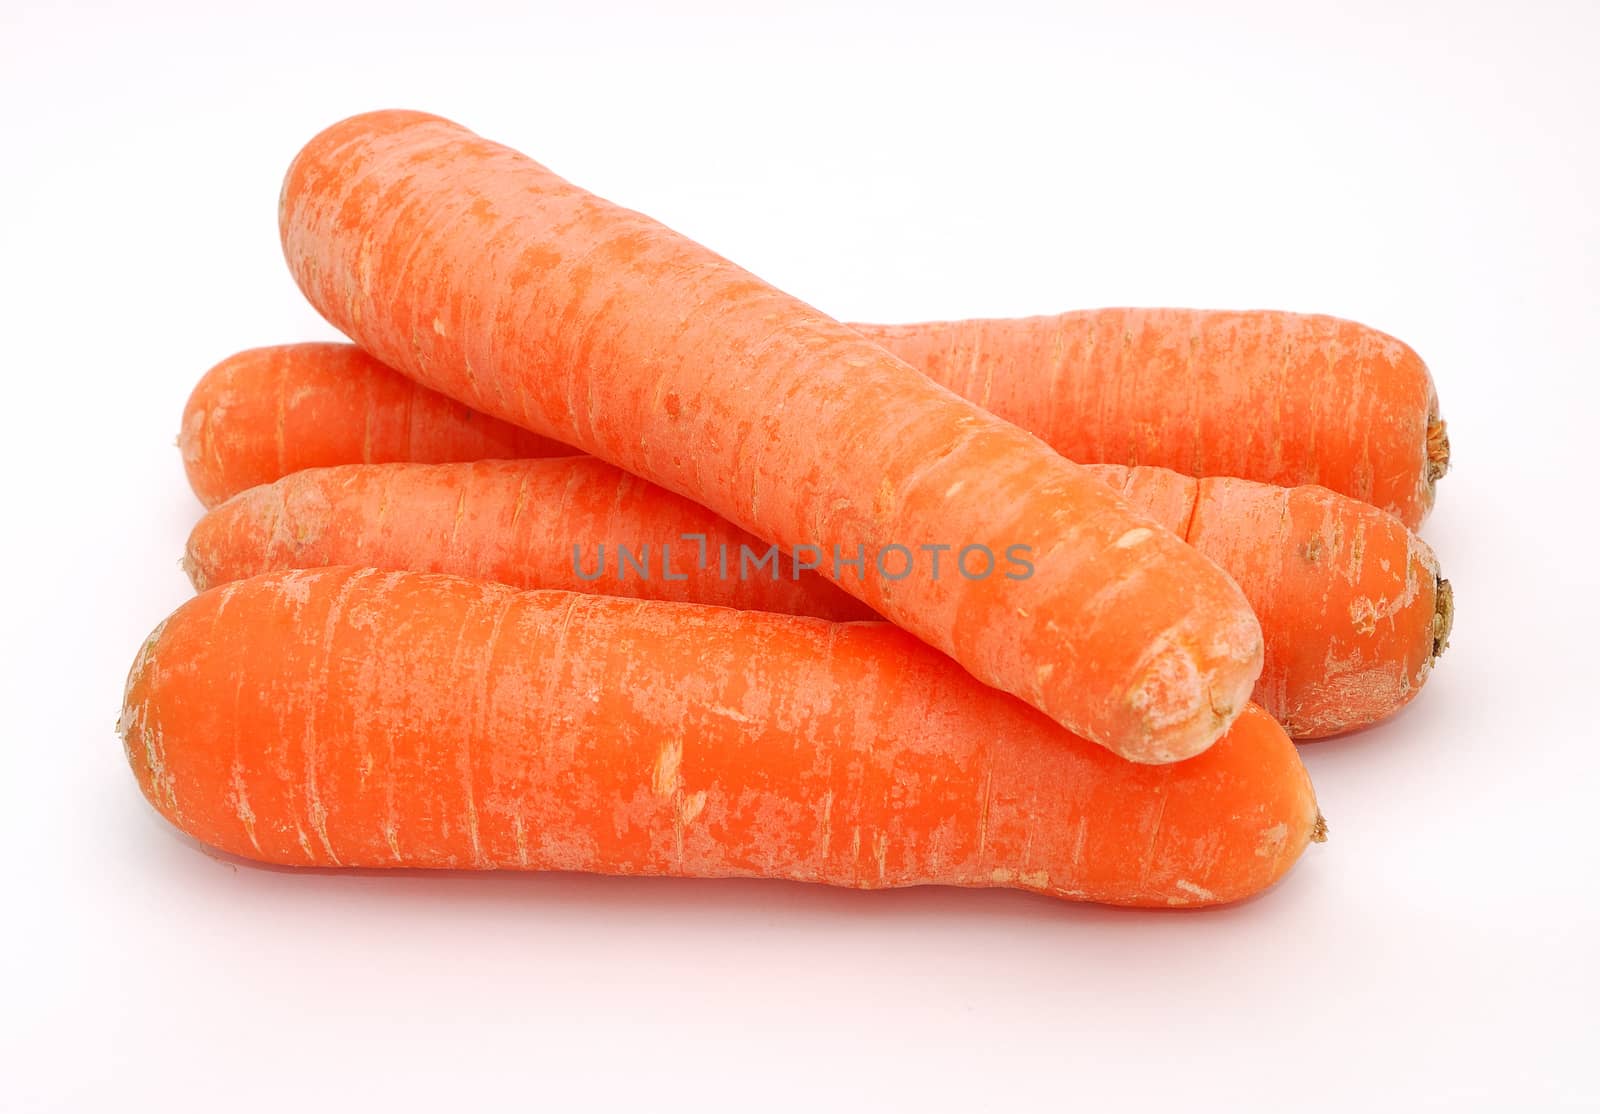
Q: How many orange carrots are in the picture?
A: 4